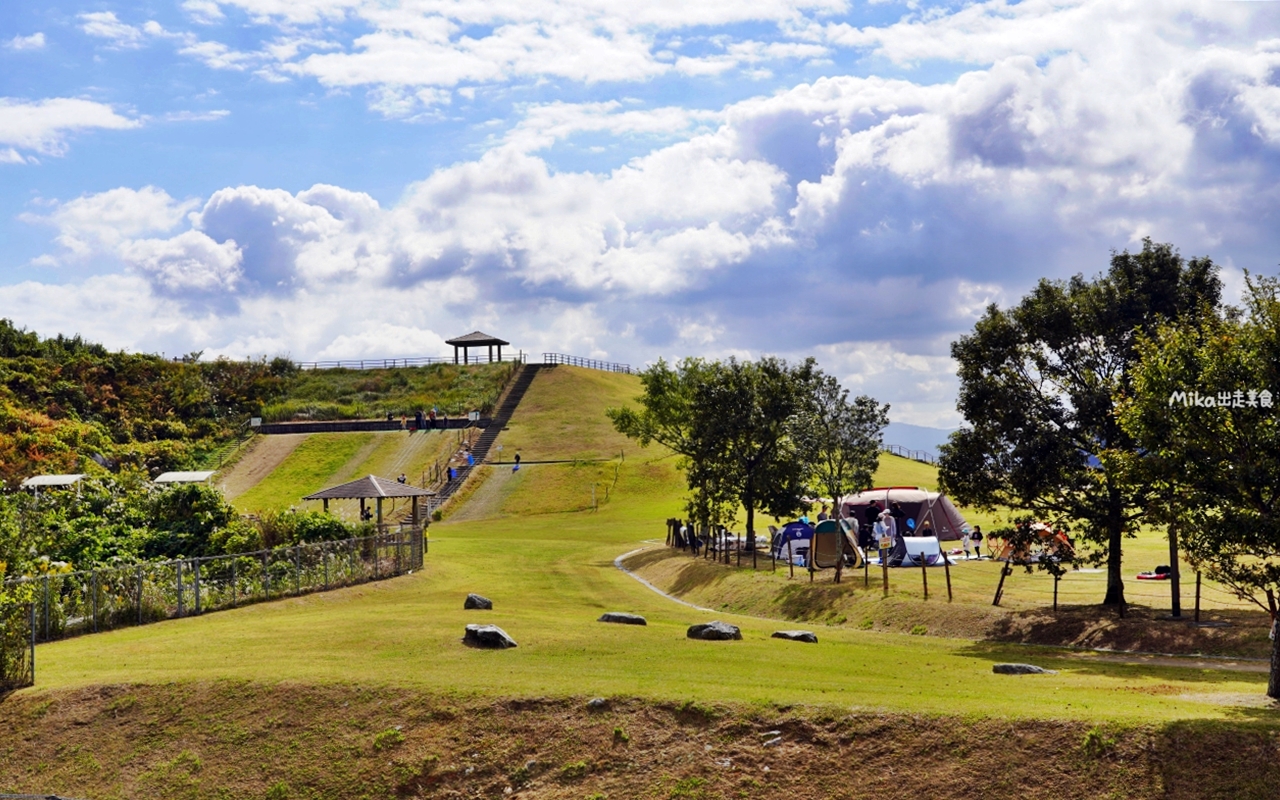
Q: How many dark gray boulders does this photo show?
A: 6